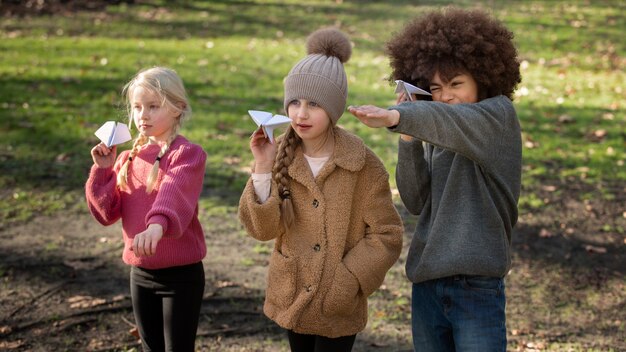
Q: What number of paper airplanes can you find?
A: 3